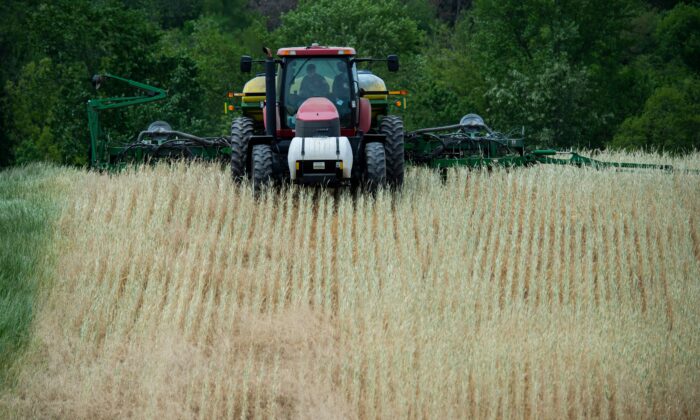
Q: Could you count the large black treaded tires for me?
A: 4